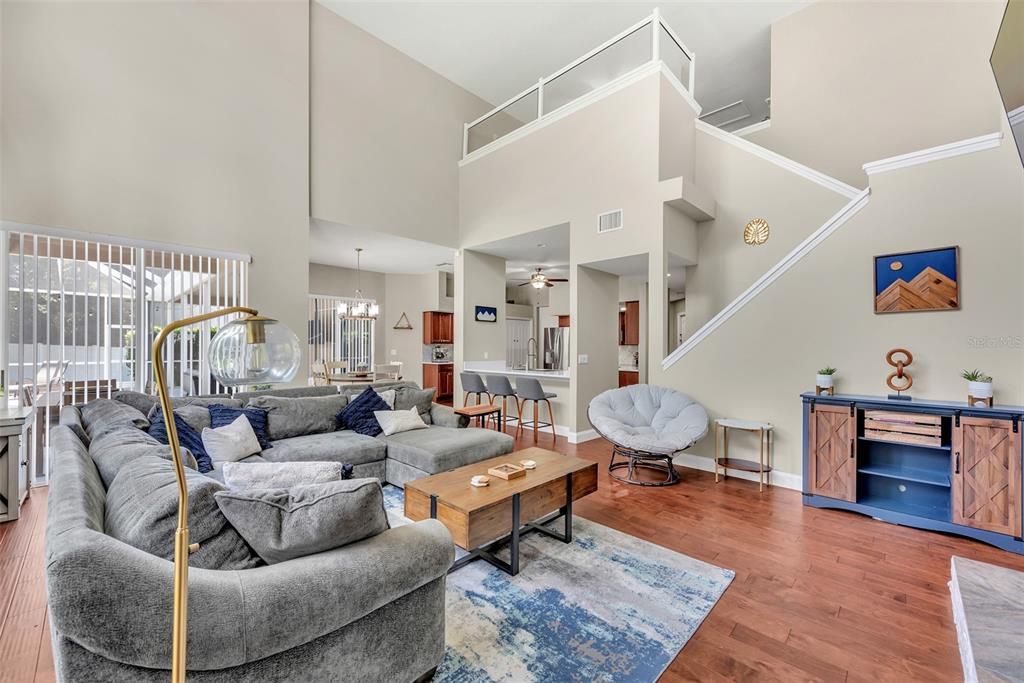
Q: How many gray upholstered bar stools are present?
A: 3